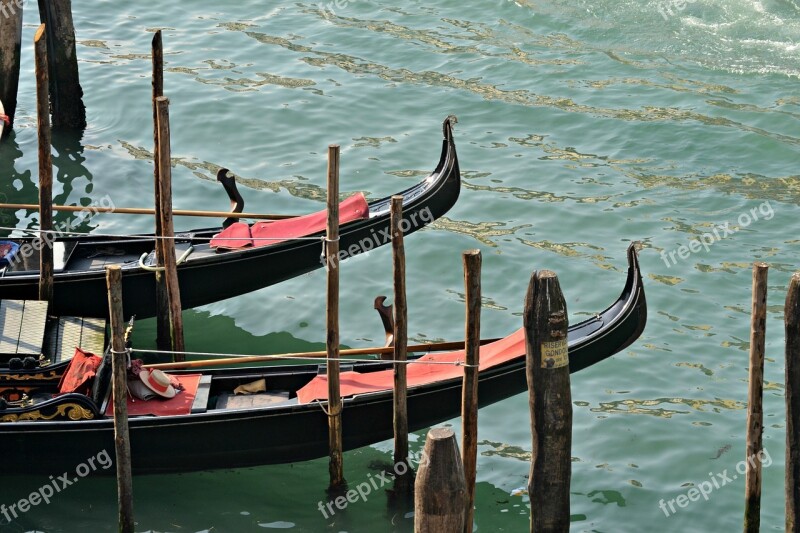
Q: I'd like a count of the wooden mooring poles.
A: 13